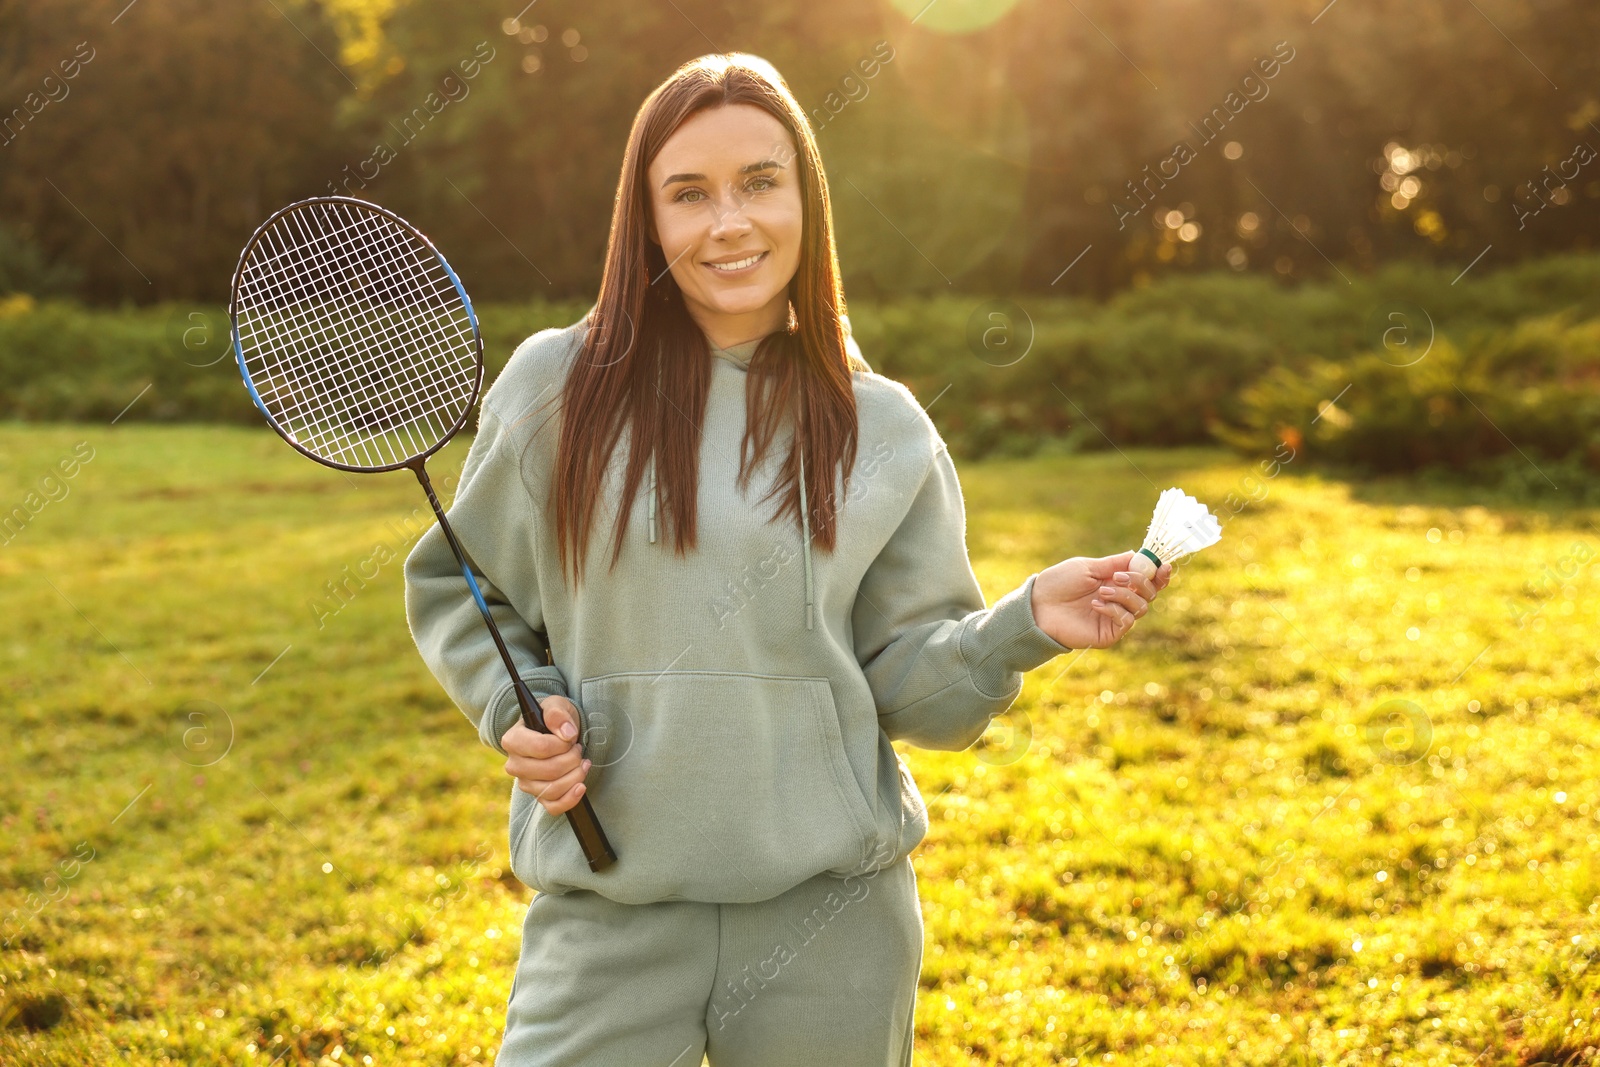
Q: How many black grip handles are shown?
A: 1